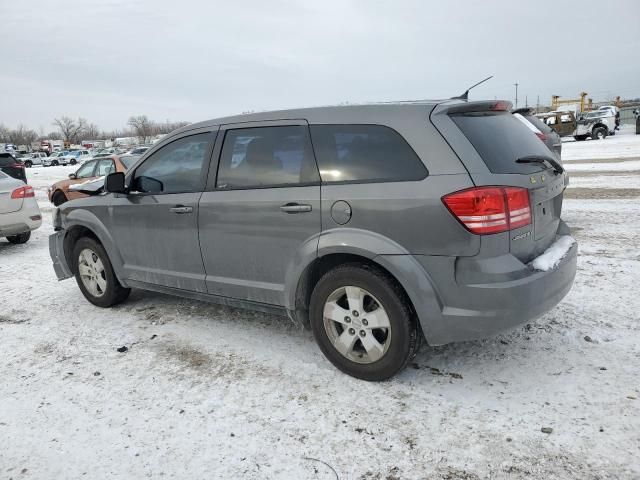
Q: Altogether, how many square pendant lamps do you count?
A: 0